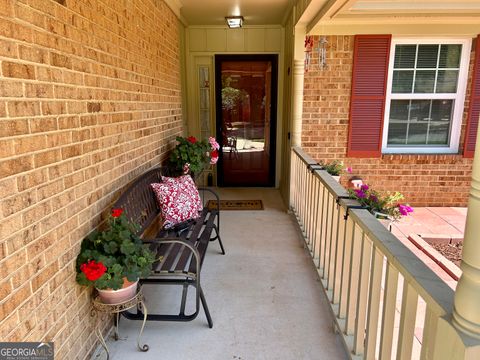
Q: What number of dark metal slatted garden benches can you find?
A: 1